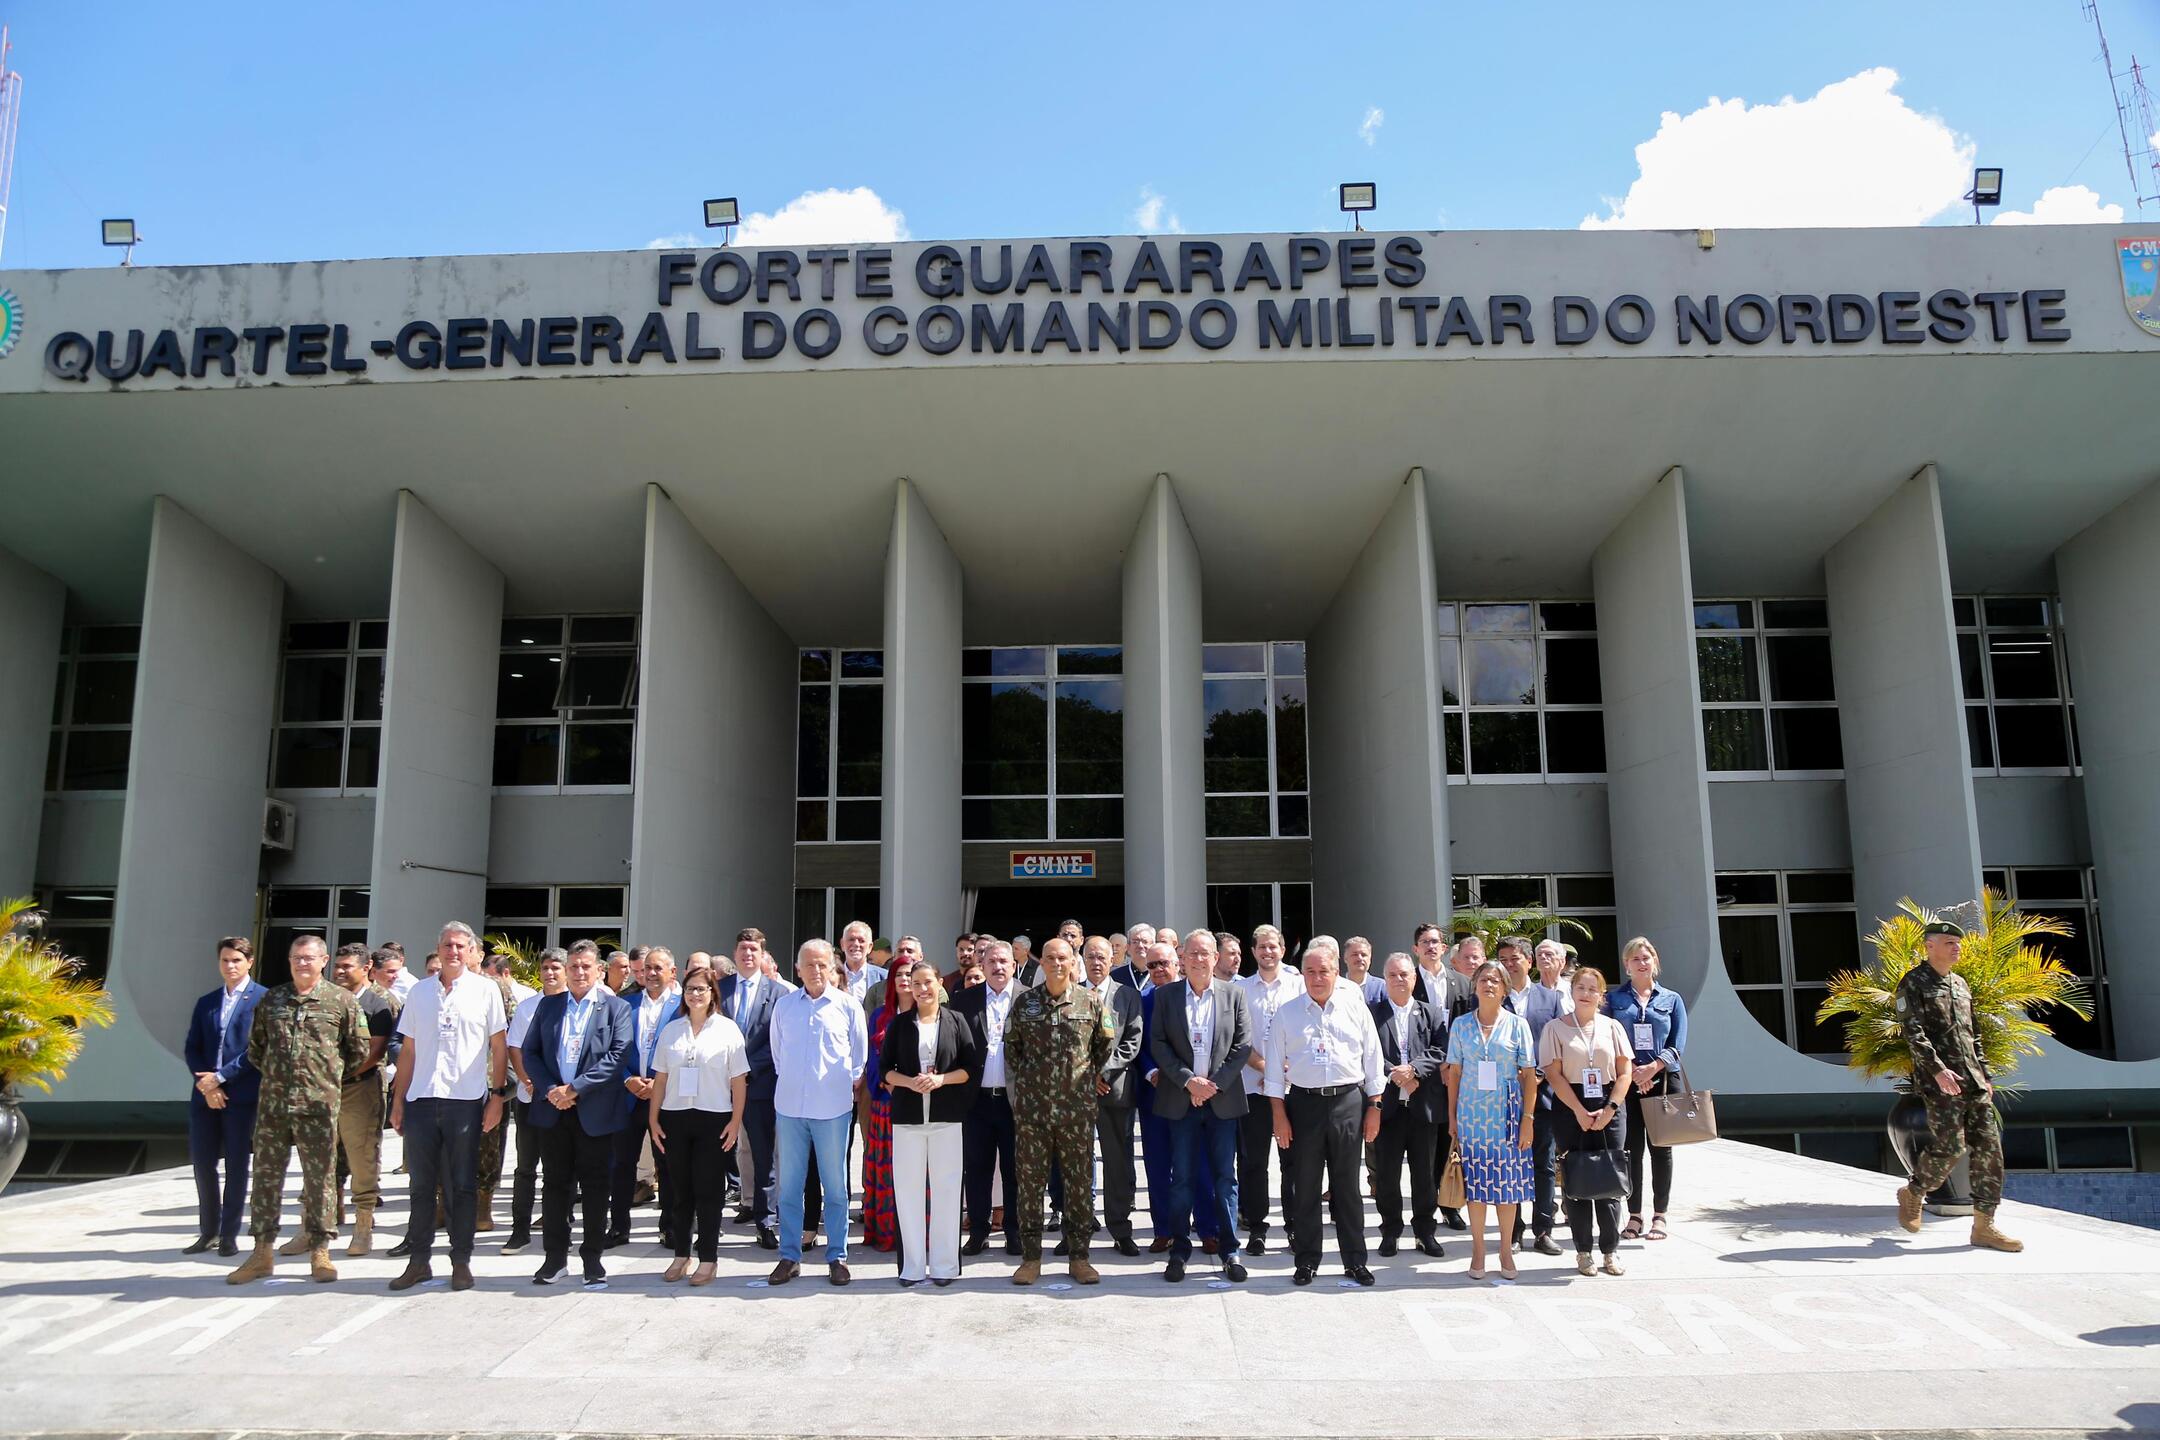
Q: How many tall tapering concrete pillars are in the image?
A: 10